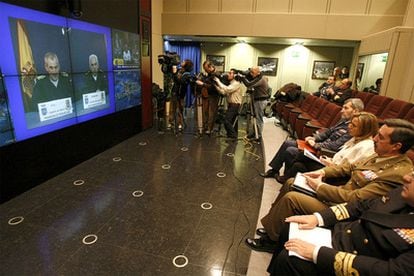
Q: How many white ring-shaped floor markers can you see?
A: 12